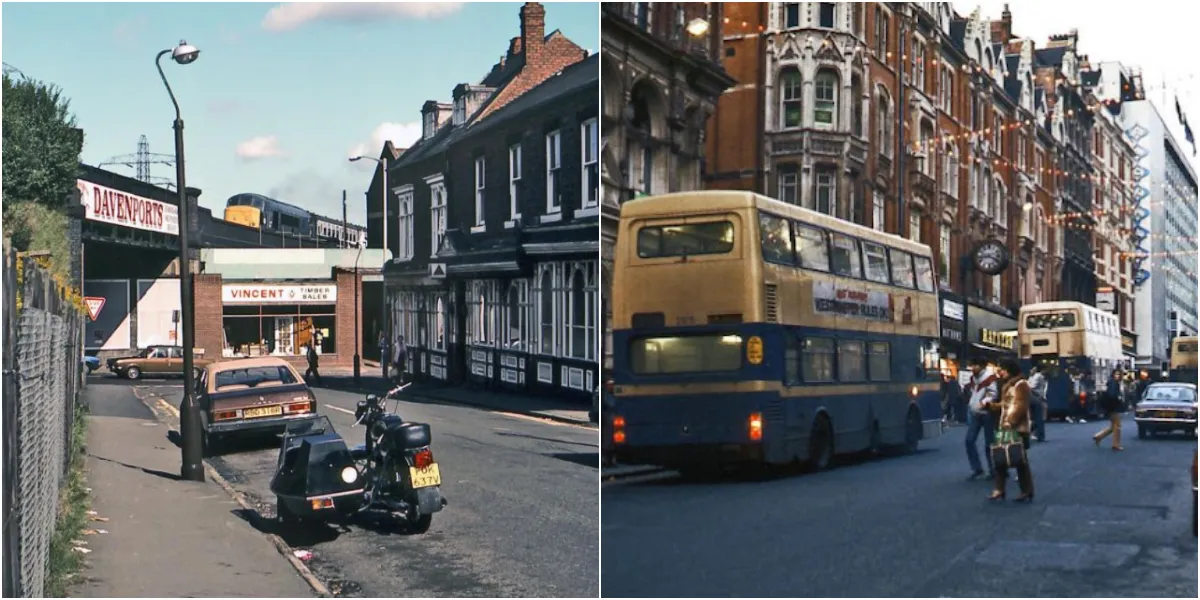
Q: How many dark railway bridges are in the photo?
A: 1